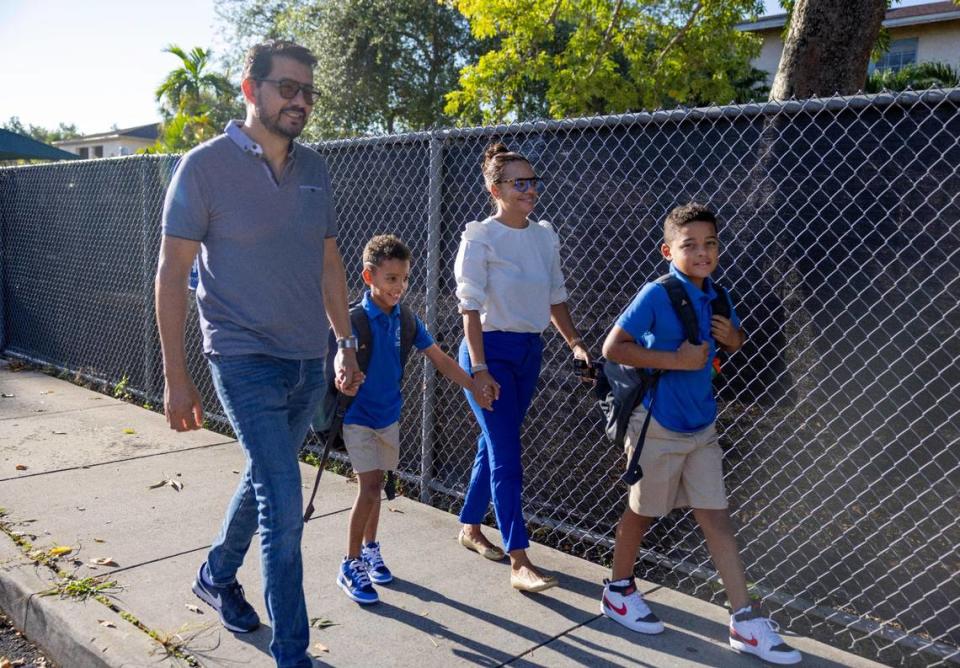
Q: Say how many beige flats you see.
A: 2